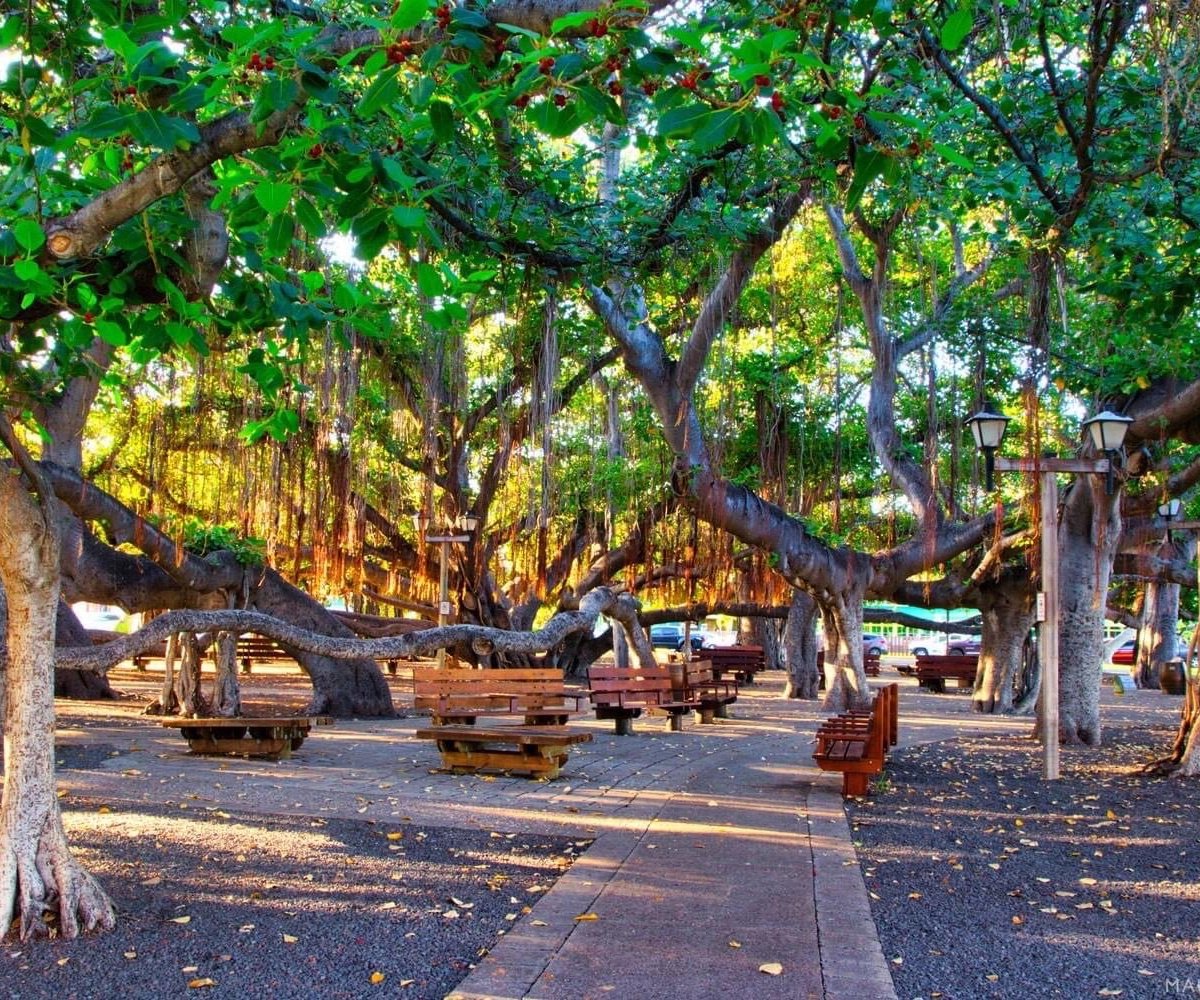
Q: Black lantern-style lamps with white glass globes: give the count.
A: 5